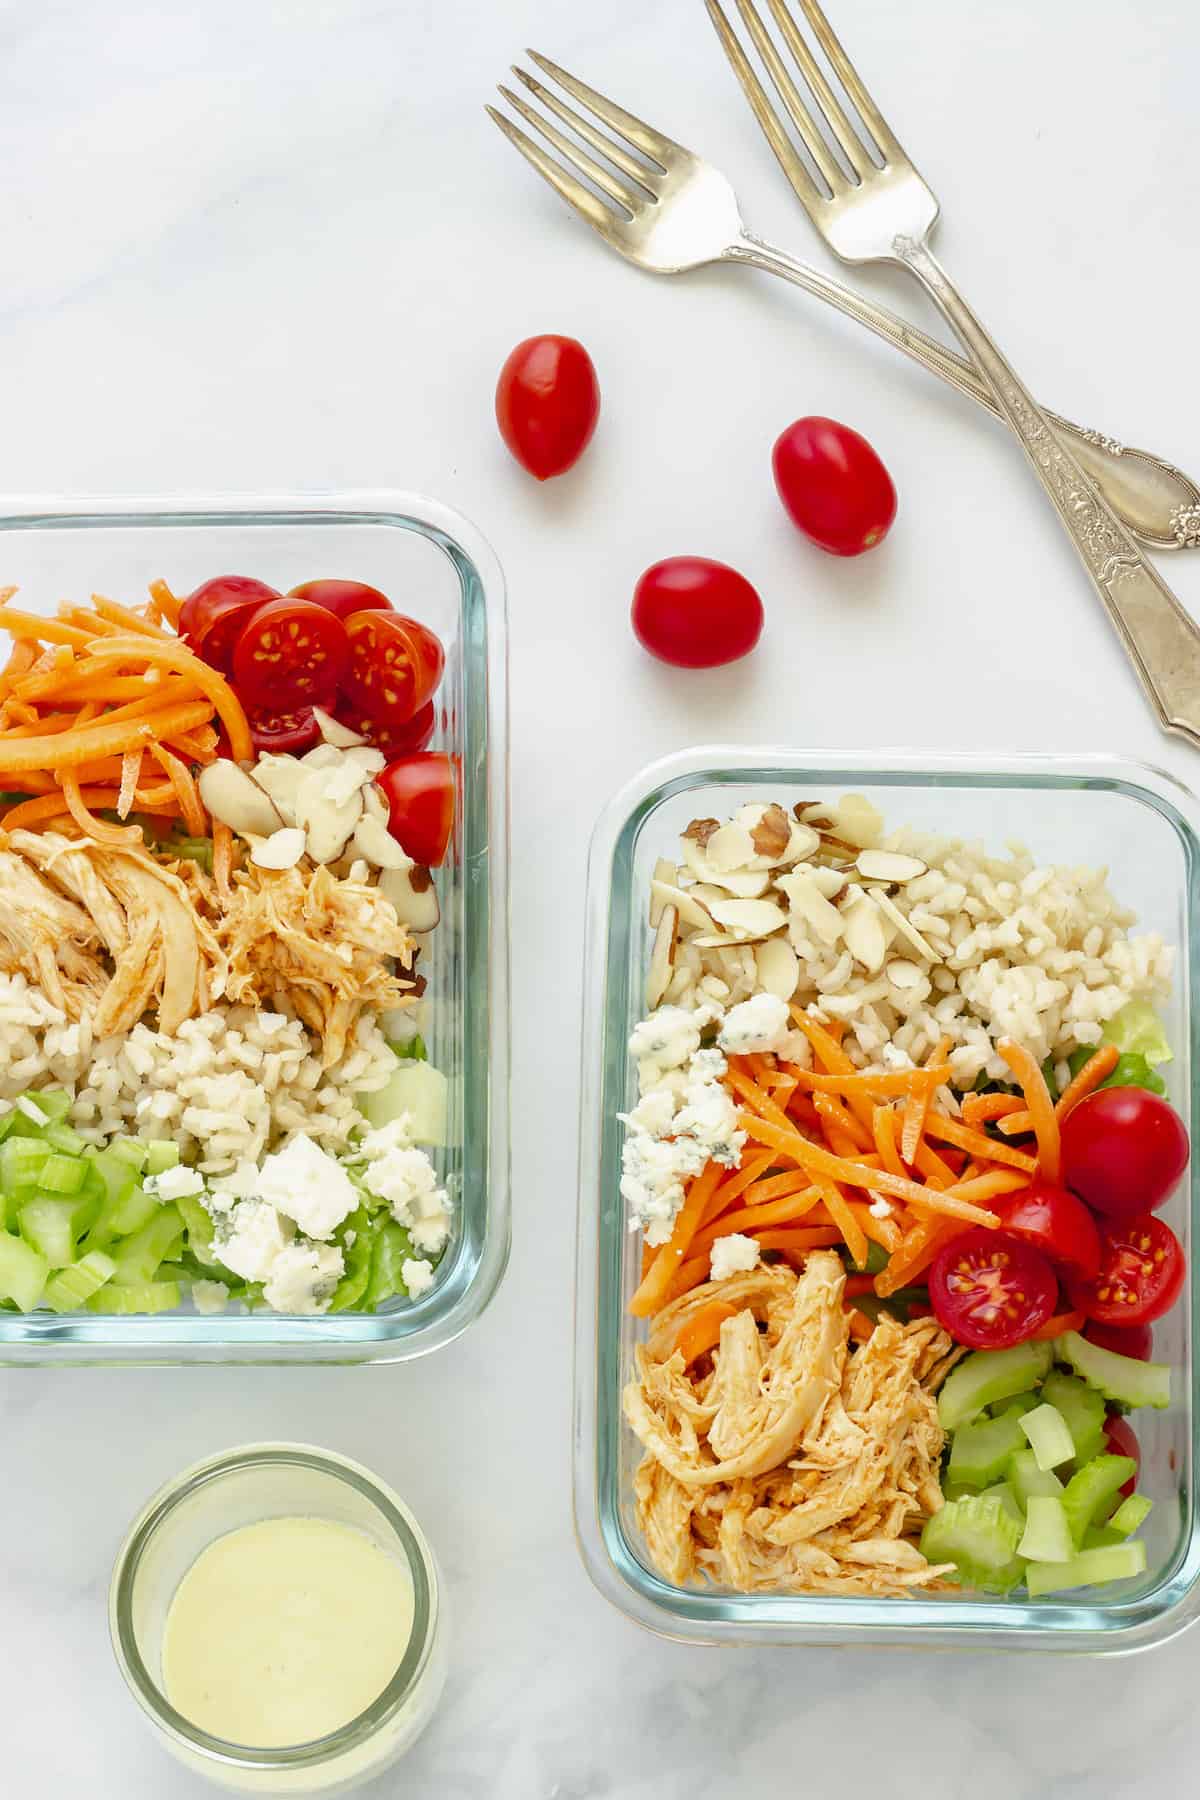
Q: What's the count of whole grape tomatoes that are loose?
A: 3